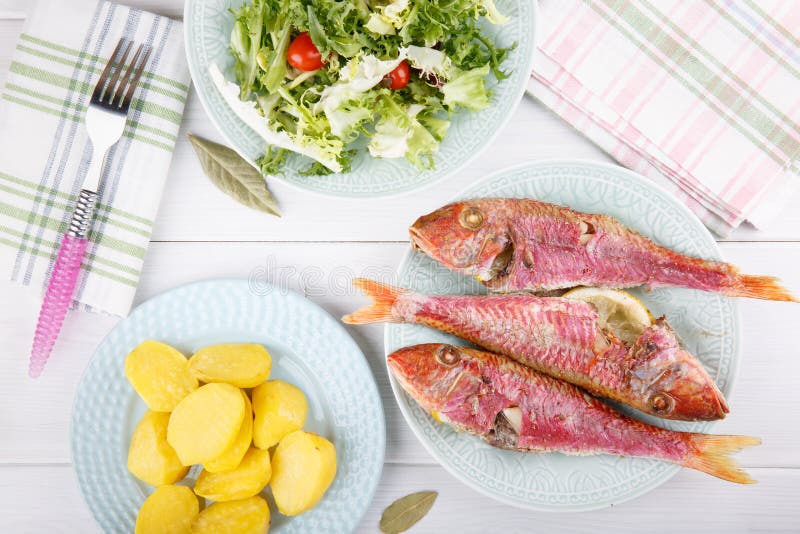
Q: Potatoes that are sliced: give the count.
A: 10